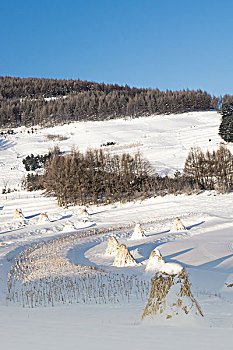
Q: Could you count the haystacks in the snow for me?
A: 10